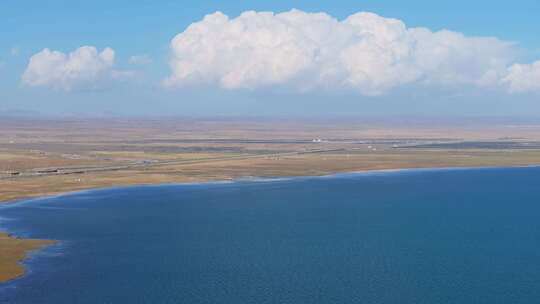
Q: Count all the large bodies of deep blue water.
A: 1